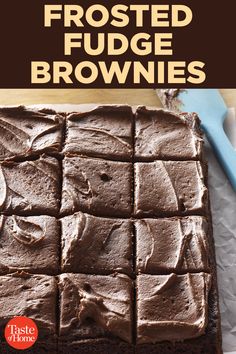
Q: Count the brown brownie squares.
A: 12